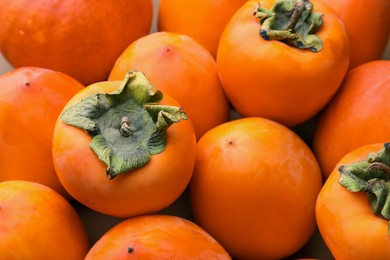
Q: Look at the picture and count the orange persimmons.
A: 12